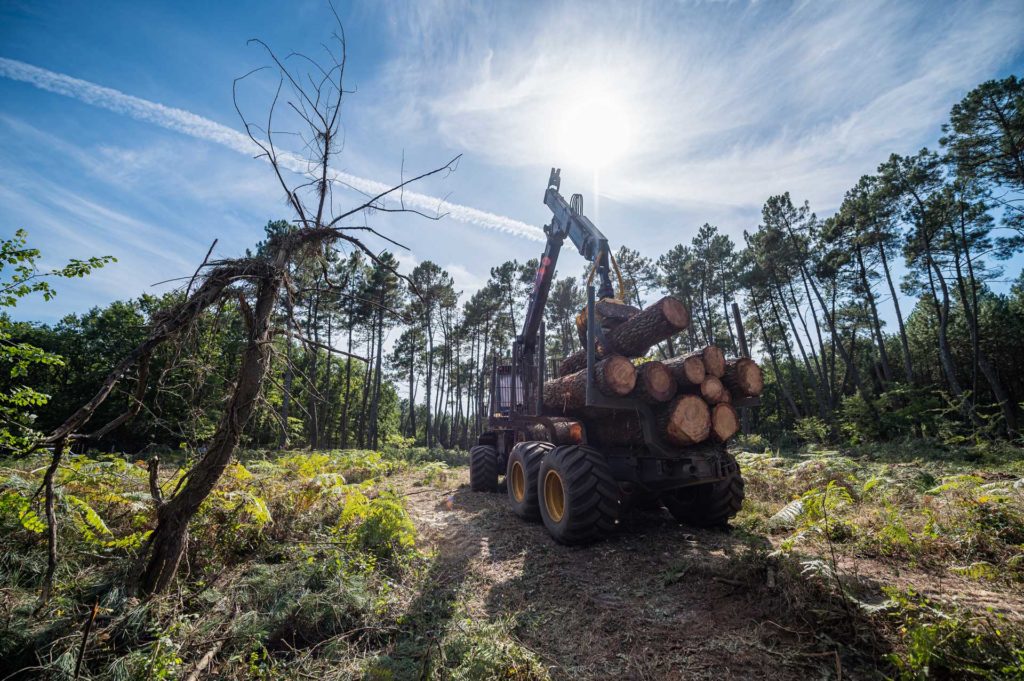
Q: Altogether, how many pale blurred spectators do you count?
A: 0